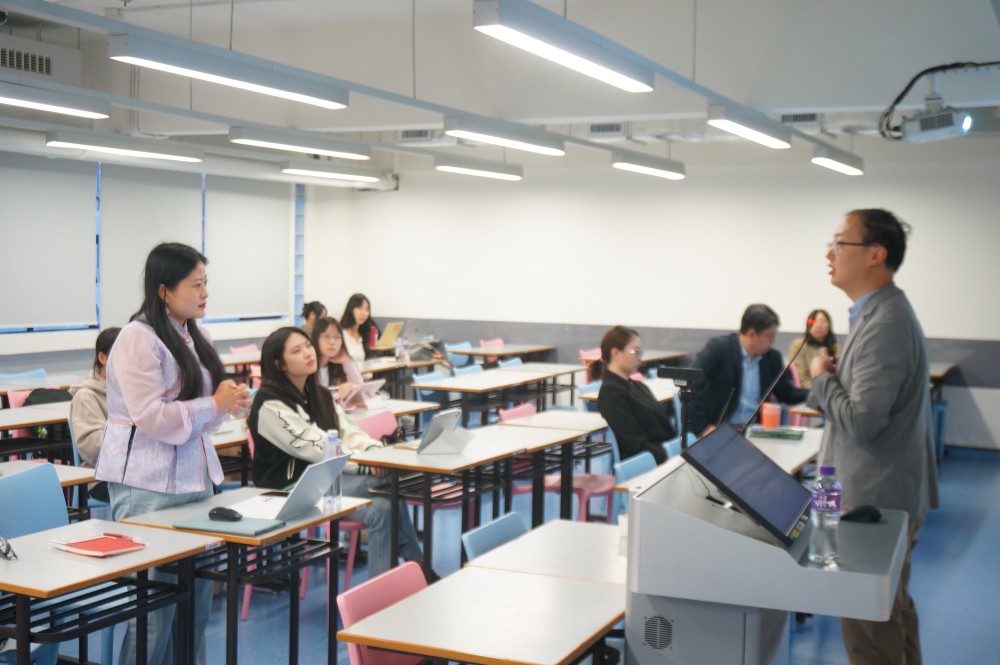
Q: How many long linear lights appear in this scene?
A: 11